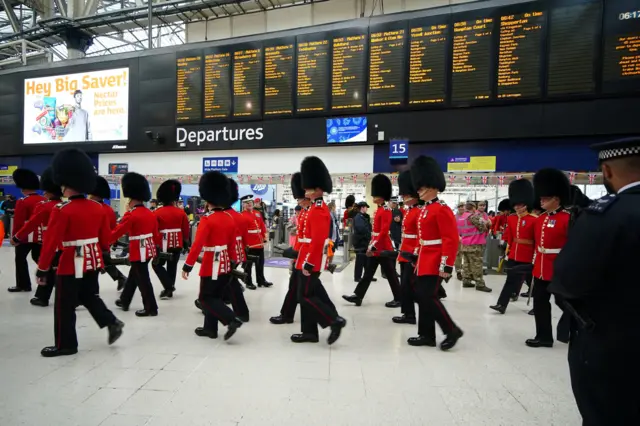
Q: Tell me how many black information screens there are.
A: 12